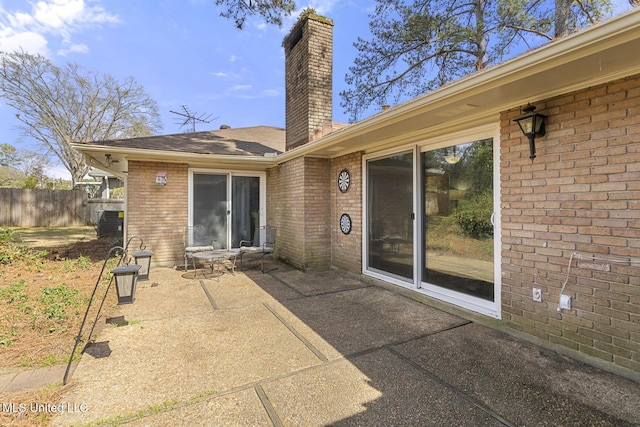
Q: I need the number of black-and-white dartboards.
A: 2